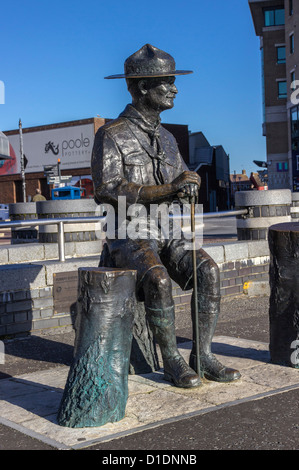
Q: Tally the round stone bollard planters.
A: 4